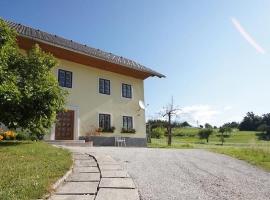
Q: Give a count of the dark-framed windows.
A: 5